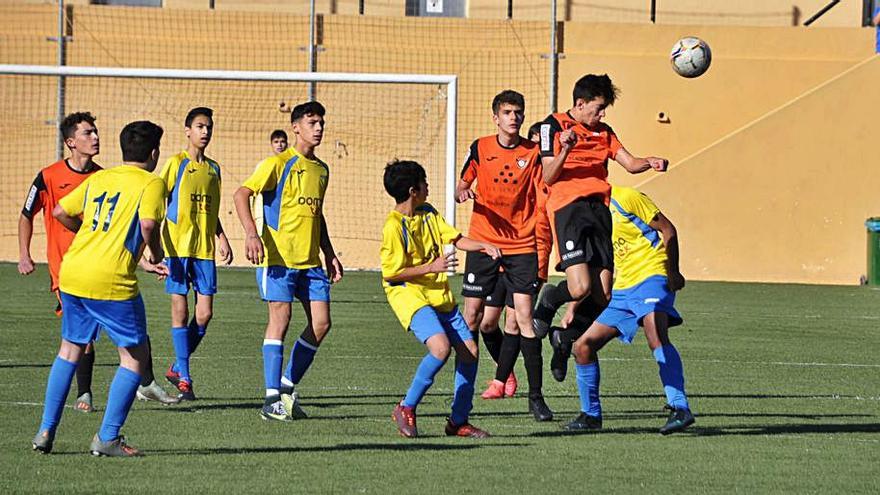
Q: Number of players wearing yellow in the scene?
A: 5